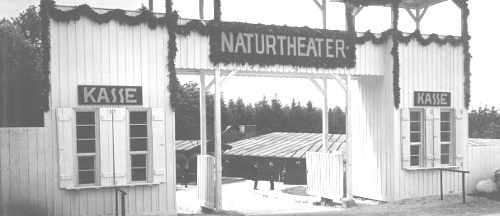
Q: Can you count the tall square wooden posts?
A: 4